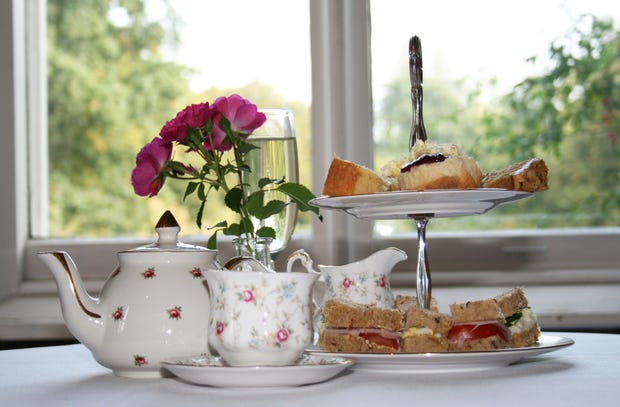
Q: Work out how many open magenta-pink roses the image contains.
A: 3